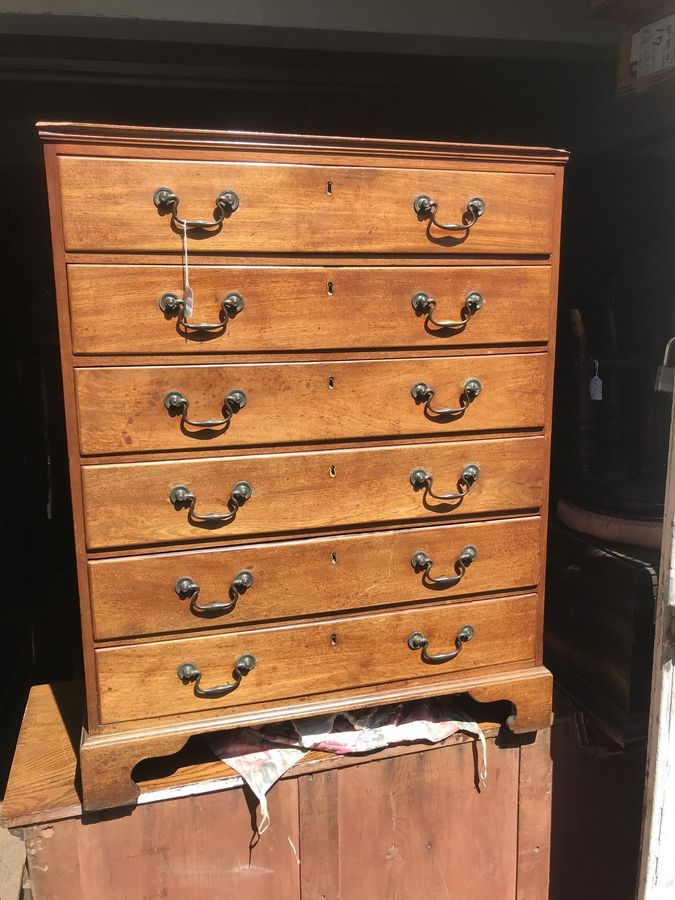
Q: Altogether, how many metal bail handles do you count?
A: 12